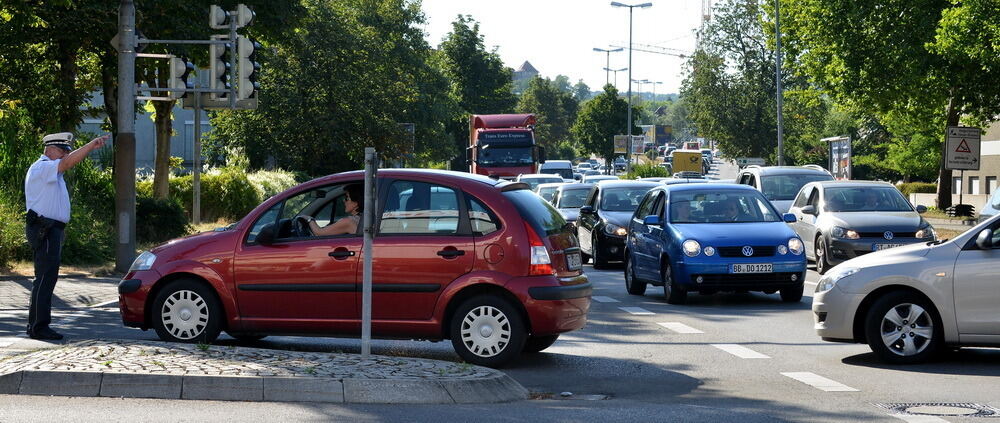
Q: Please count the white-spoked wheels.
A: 3